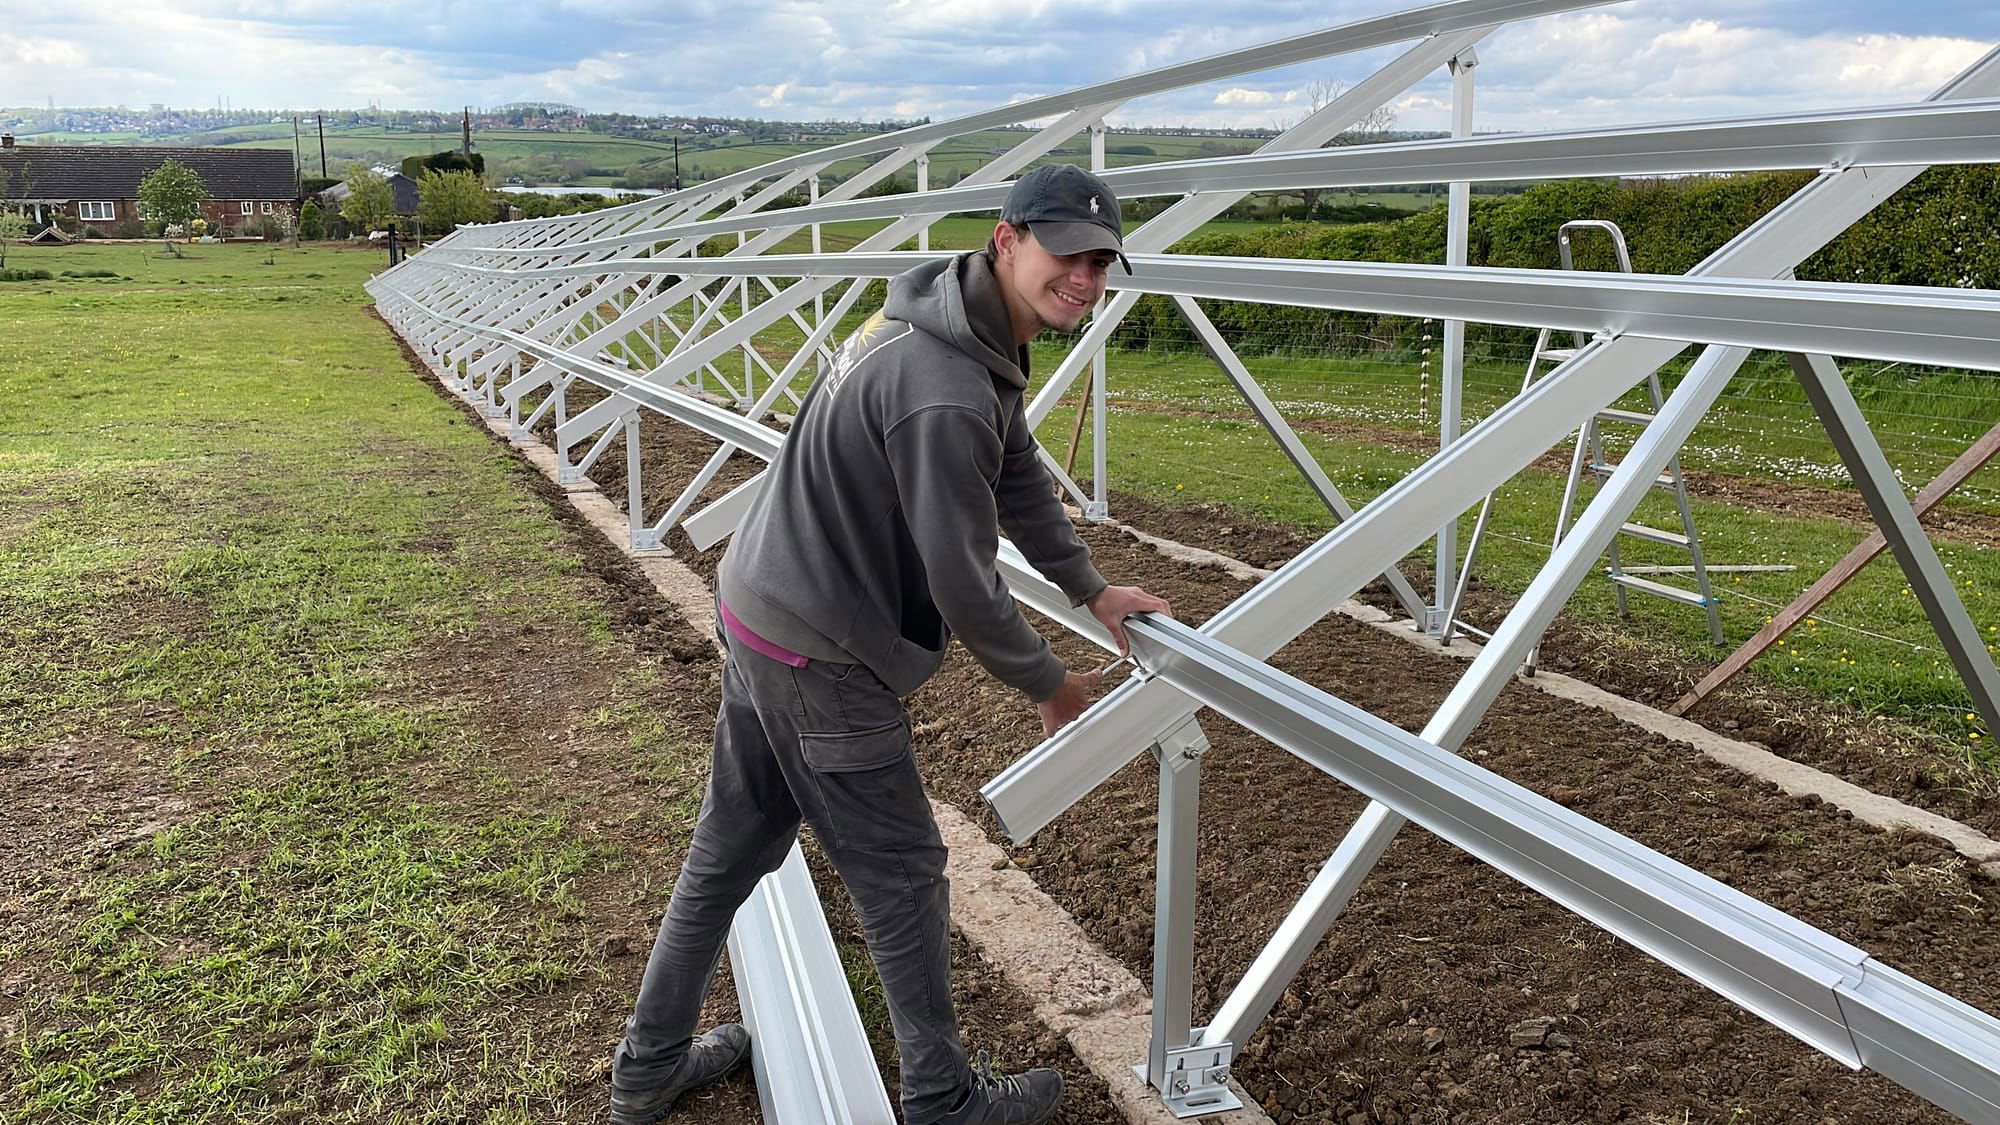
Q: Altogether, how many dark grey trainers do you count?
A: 2